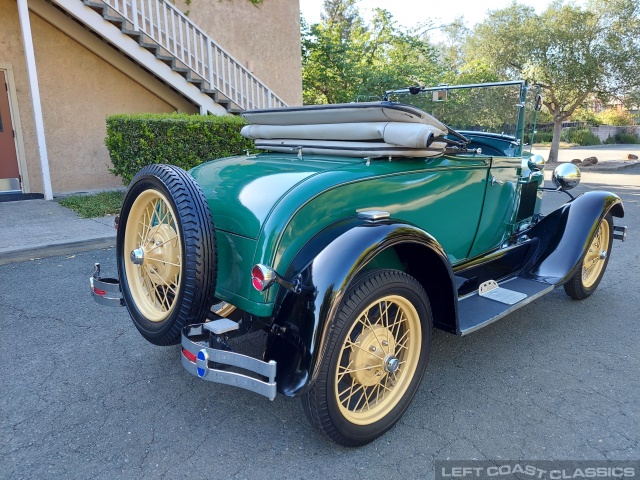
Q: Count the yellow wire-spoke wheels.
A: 3